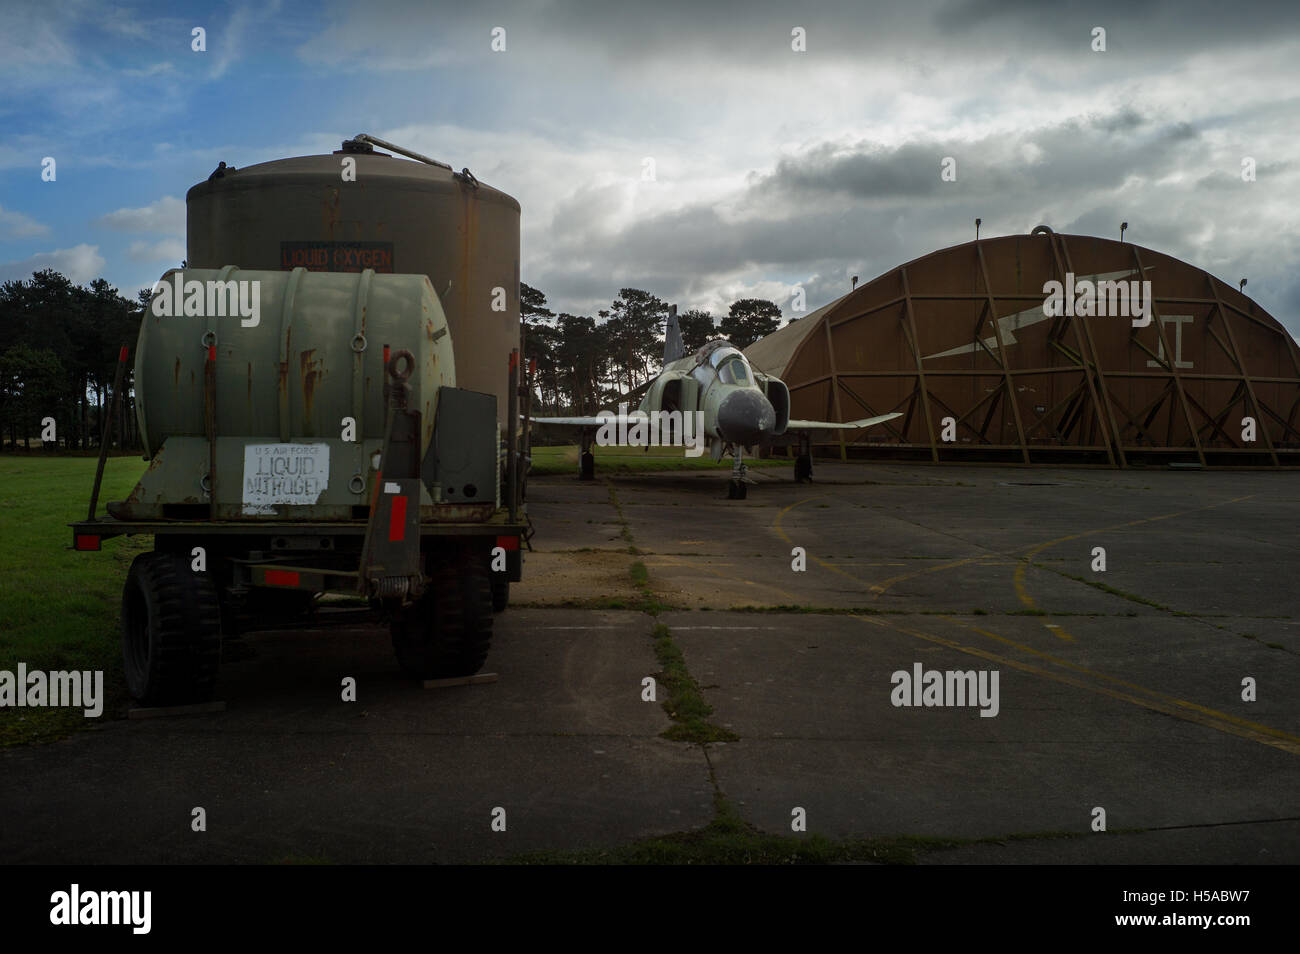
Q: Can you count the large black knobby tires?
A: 2